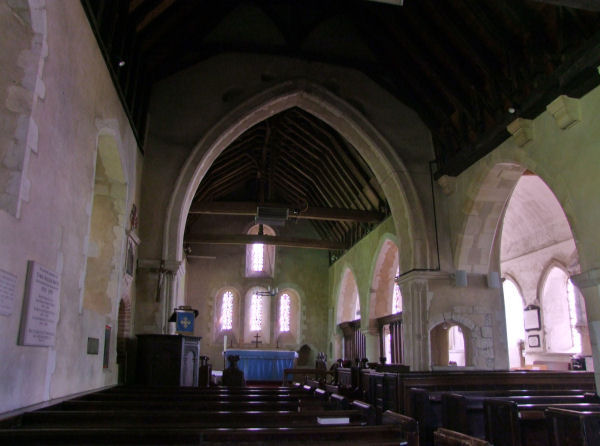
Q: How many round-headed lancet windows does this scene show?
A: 4